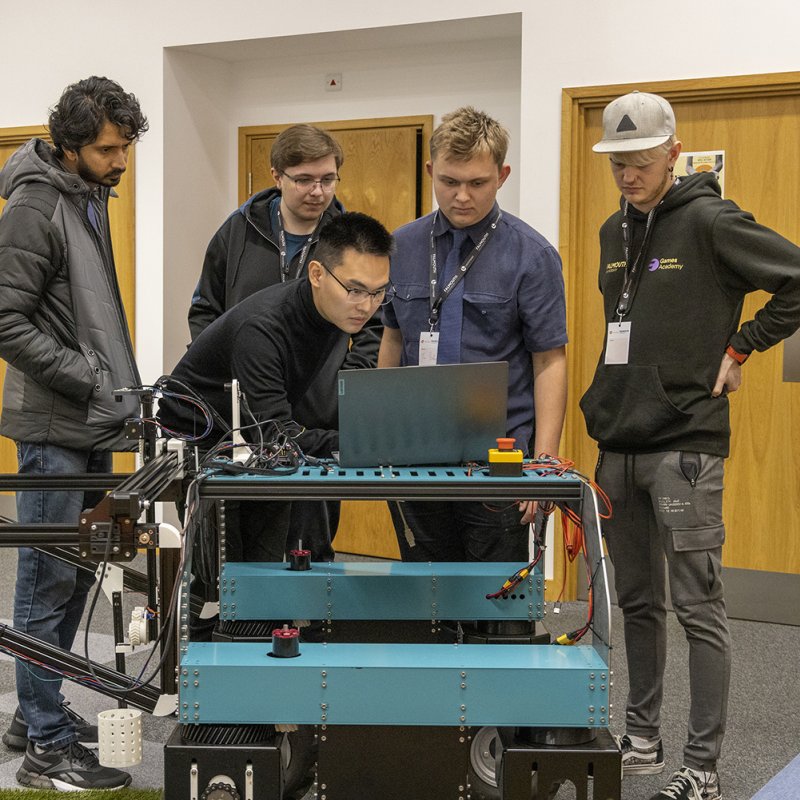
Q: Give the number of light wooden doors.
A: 3